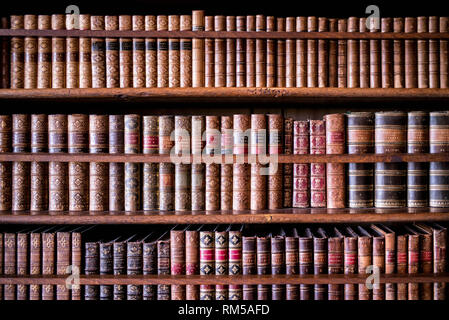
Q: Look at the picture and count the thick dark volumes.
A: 4